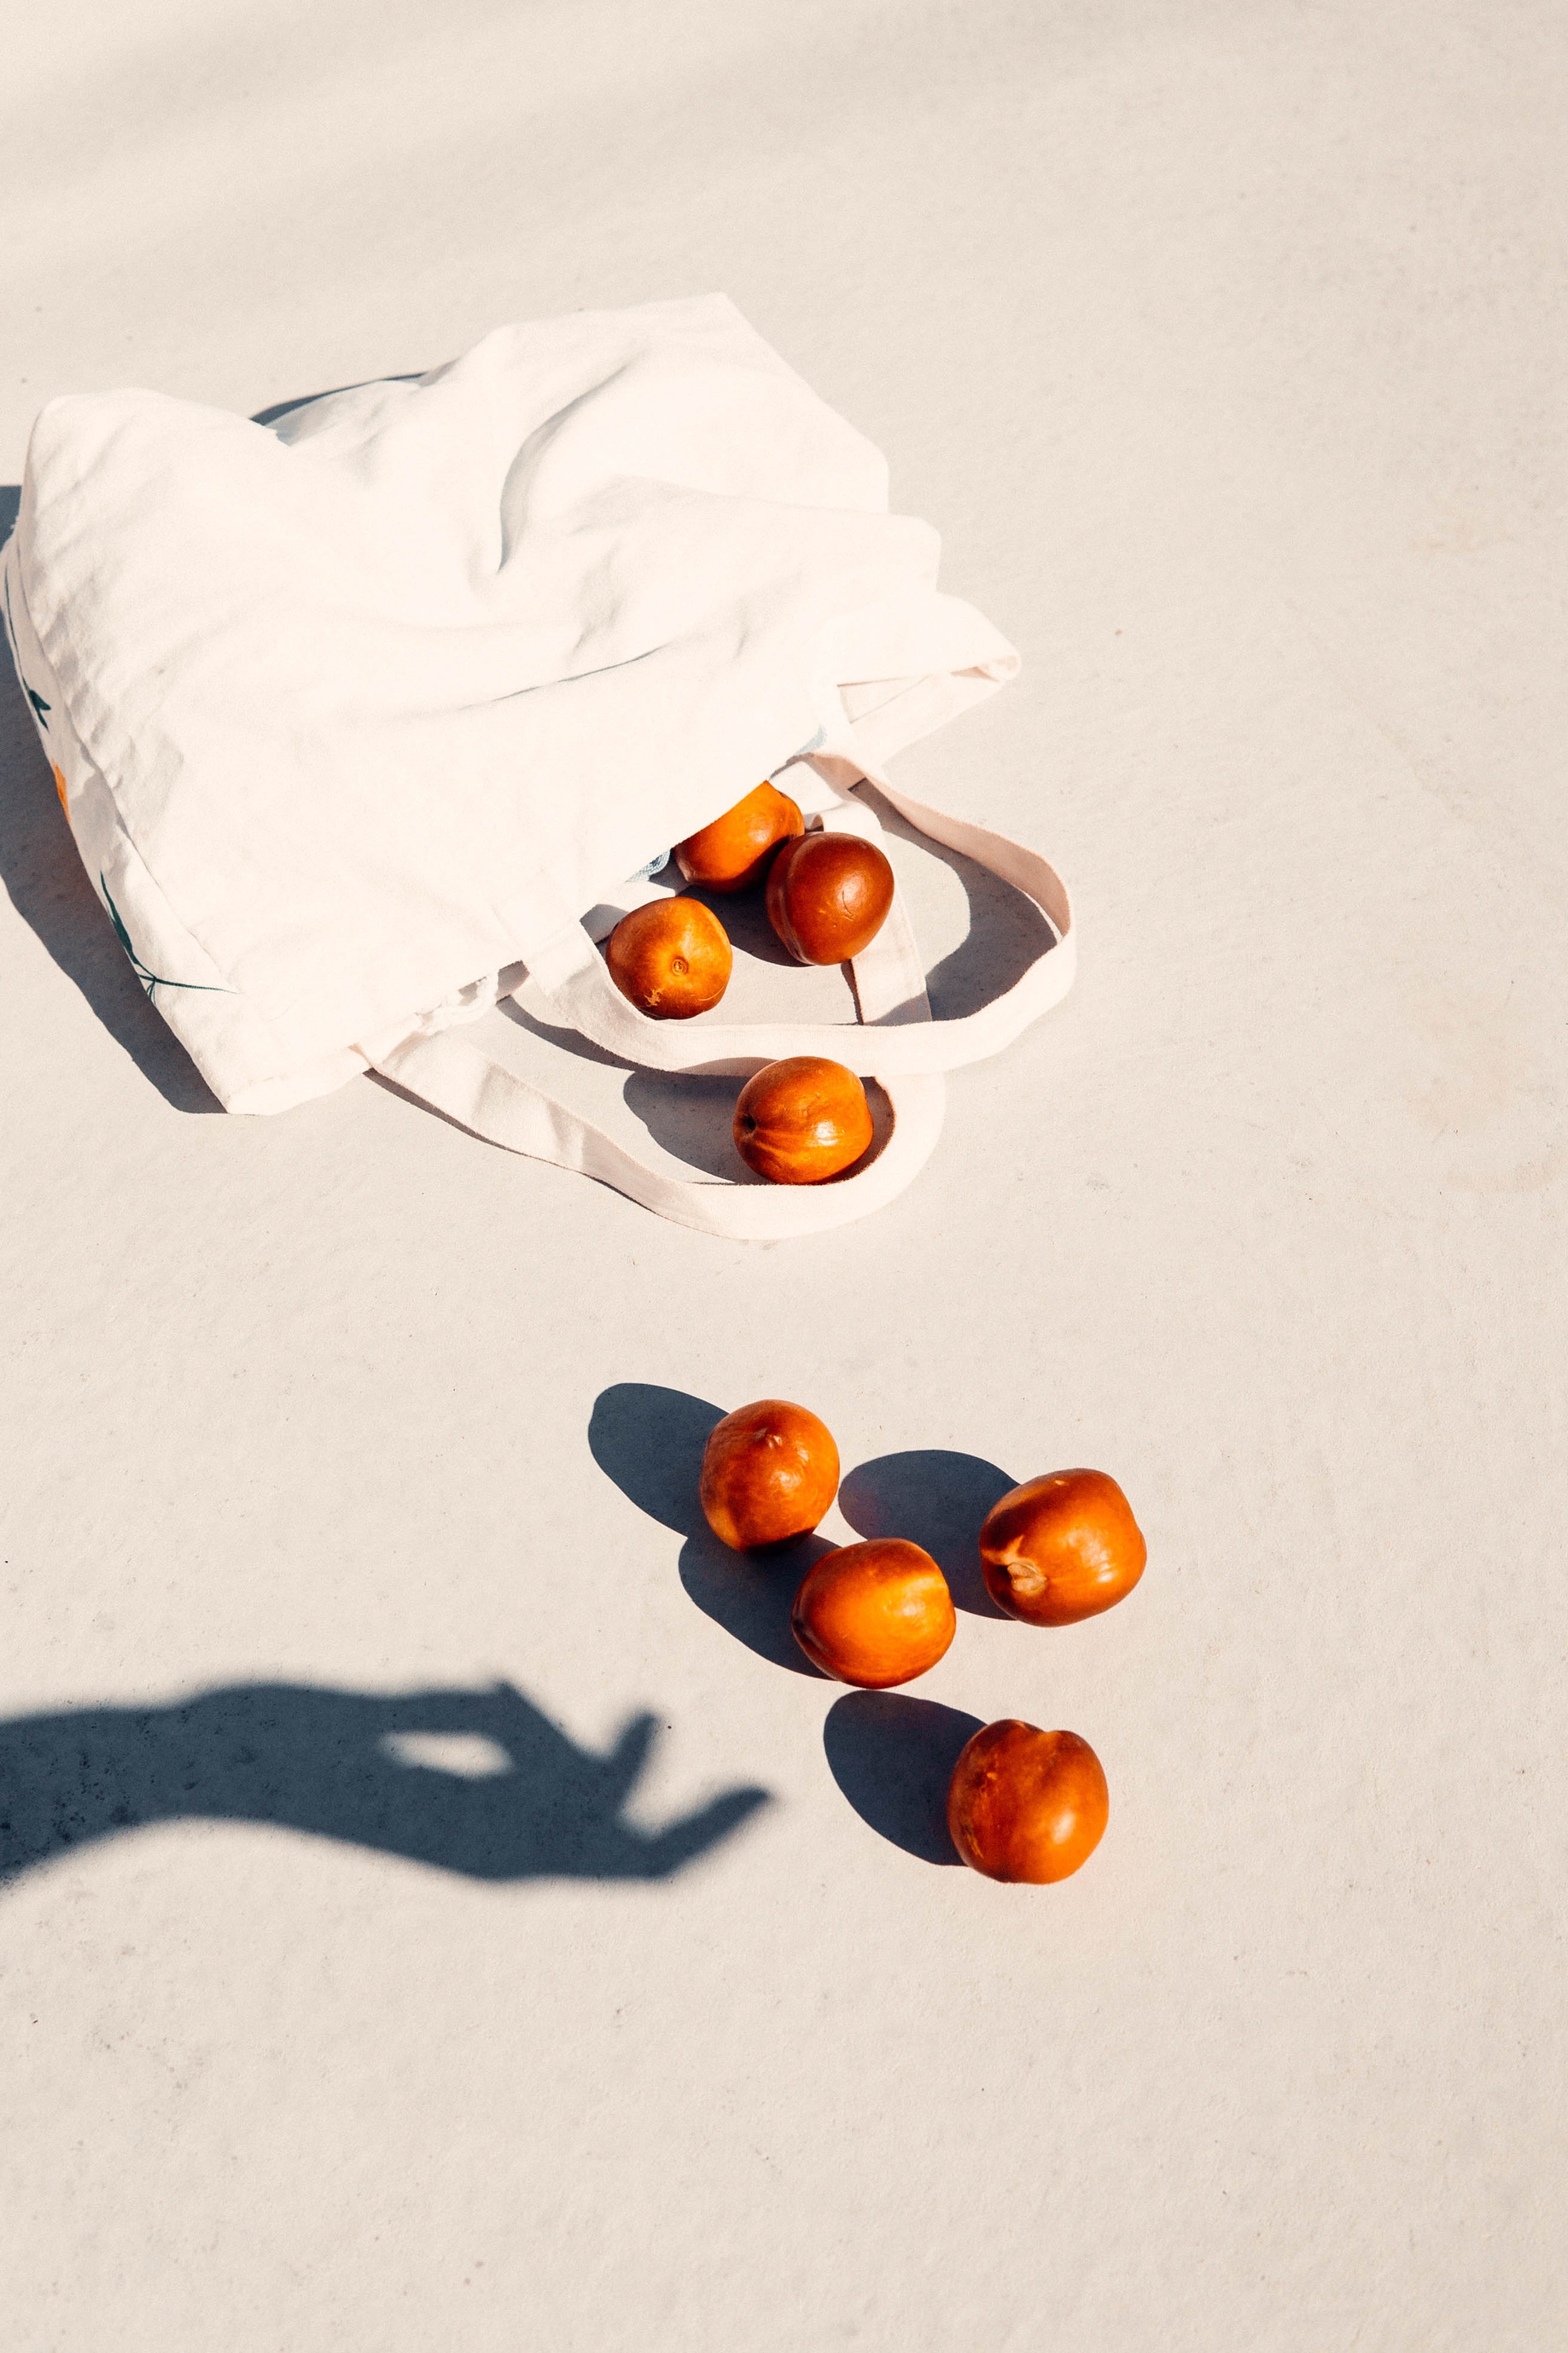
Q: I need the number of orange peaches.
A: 8